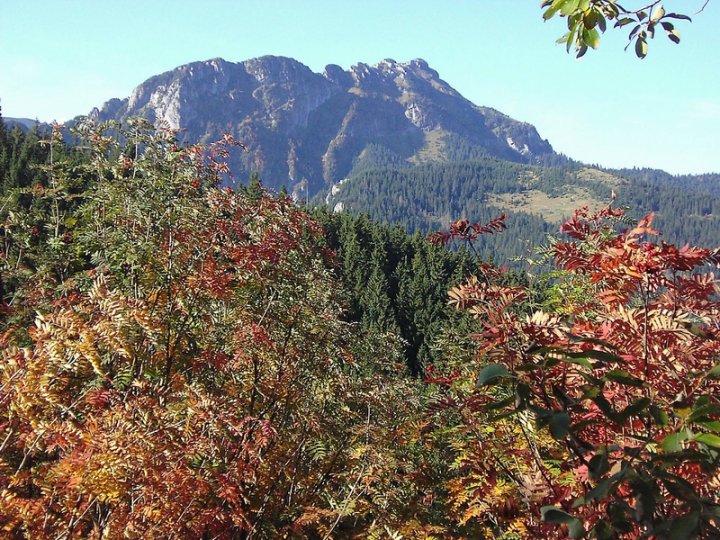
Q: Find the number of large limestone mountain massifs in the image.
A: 1